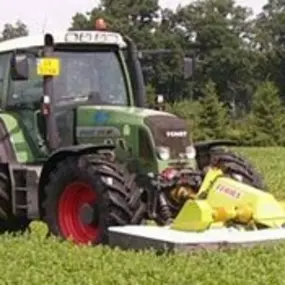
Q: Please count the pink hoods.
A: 0